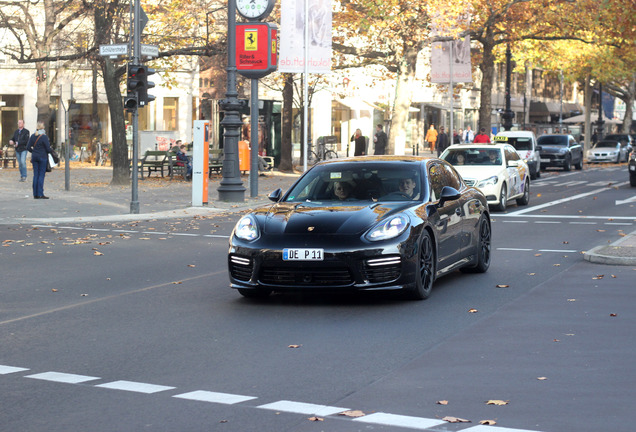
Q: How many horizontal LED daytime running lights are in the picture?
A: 4